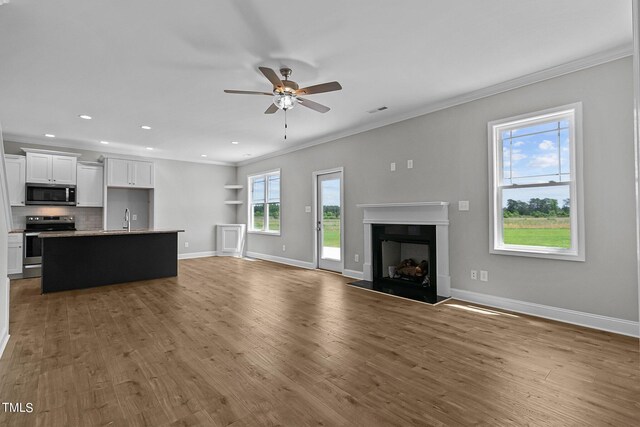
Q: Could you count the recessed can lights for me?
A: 7